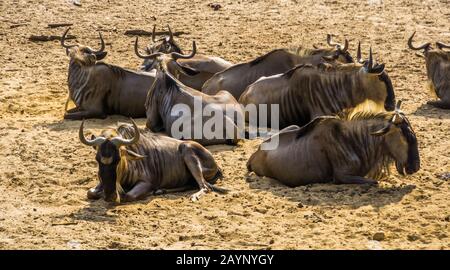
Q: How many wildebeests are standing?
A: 0